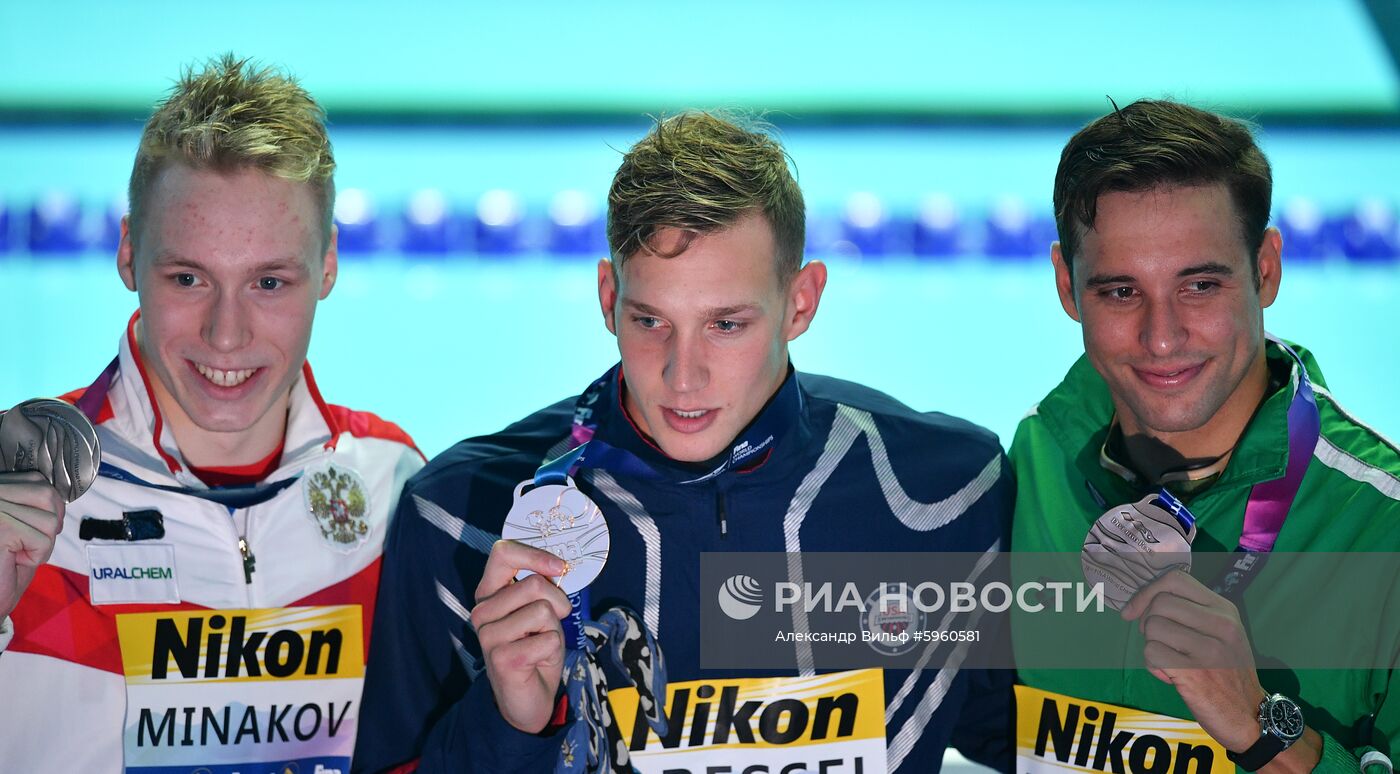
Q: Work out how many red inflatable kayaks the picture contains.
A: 0